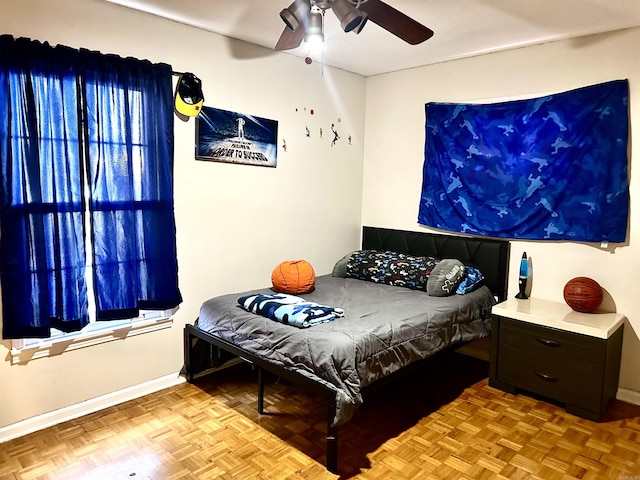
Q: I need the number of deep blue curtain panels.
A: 2